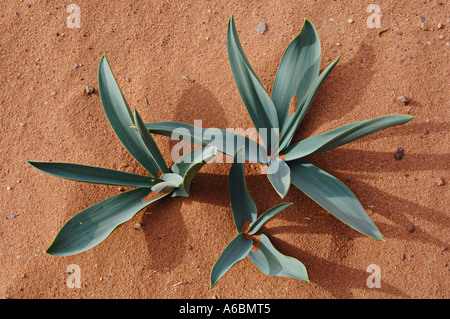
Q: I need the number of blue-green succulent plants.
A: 3